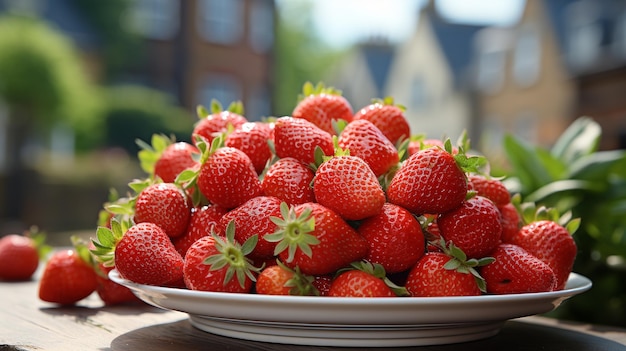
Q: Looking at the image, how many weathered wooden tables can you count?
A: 1